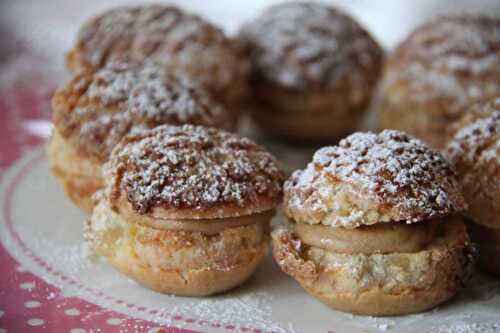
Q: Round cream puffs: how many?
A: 7